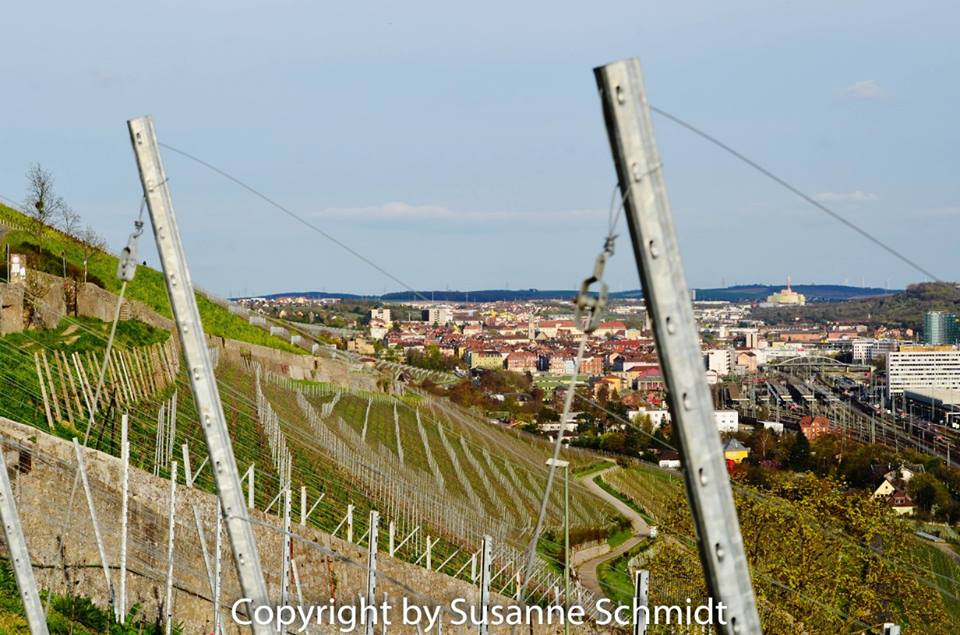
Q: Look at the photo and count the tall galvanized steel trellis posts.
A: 2